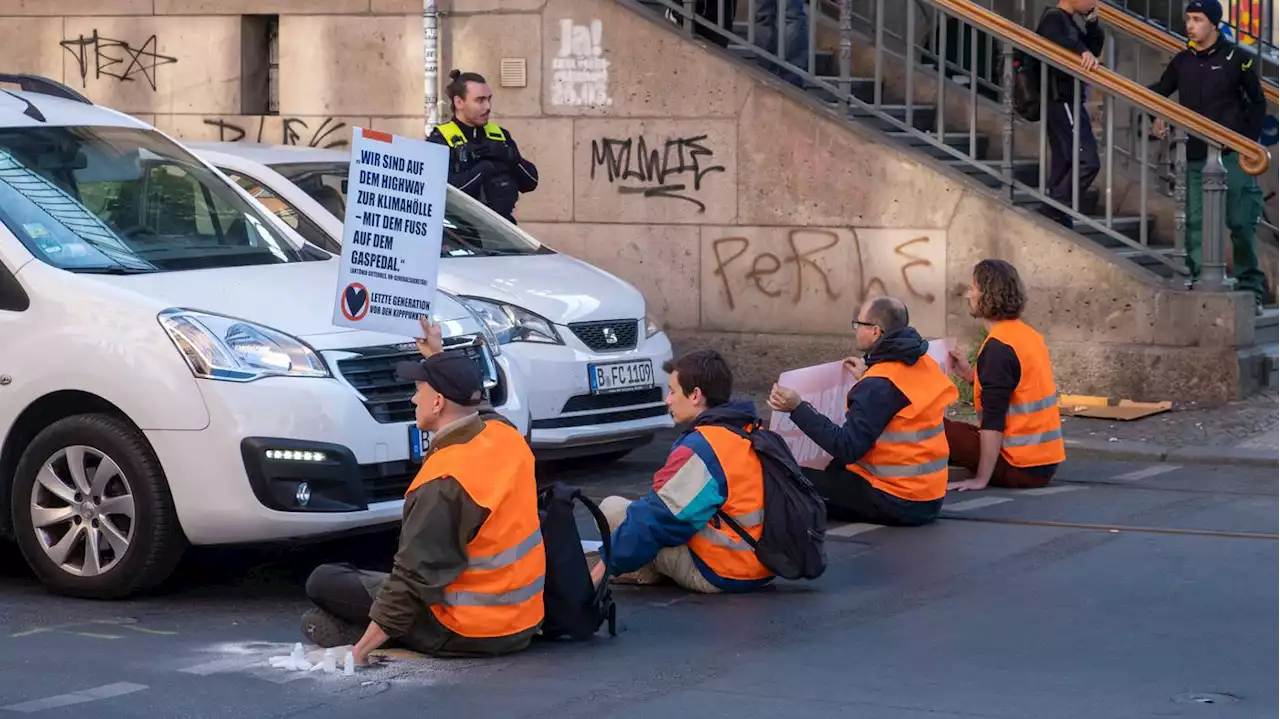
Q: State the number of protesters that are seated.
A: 4